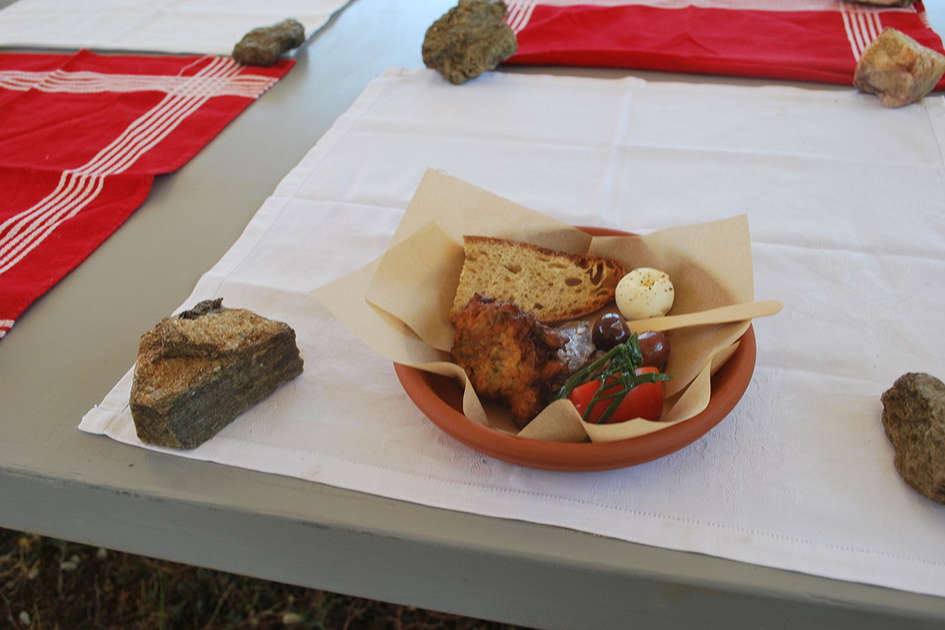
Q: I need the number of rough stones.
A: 6